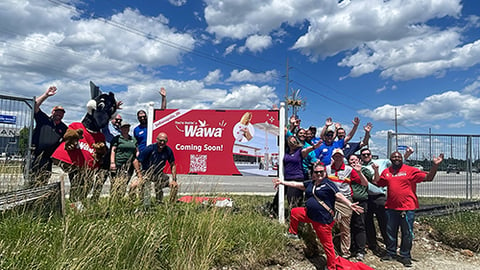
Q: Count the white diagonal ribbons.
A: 1